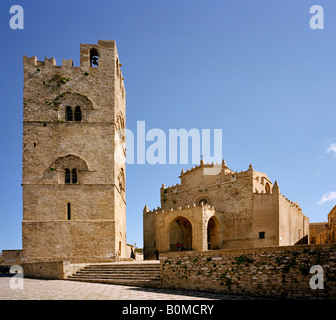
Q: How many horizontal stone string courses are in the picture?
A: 3